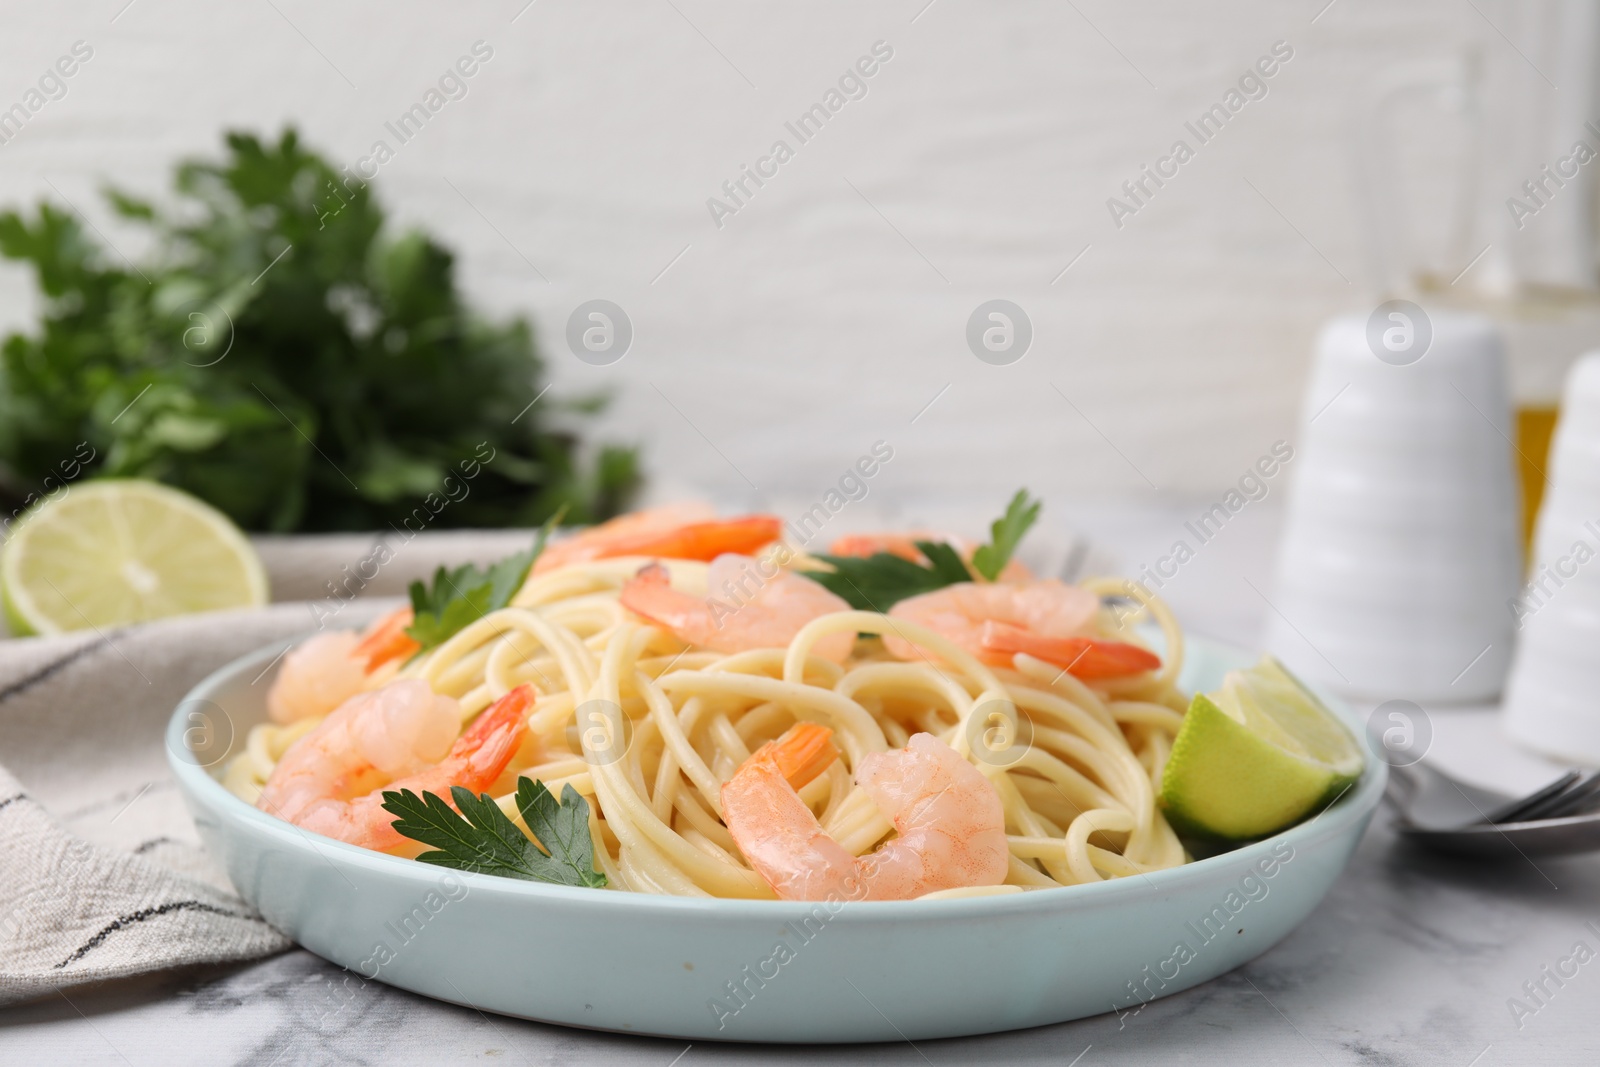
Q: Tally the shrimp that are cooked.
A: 7